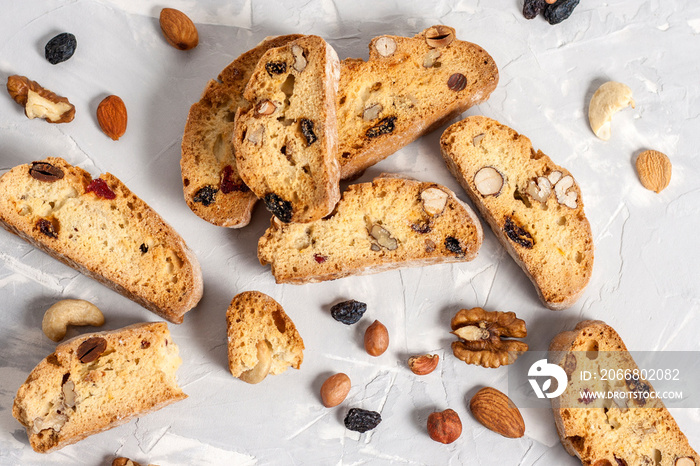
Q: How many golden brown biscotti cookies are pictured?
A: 9